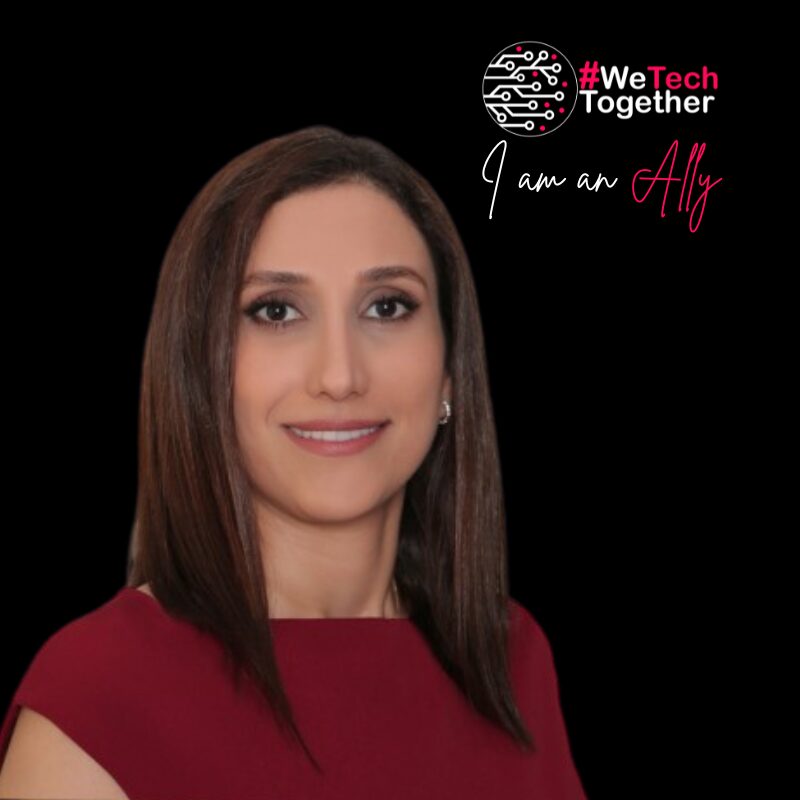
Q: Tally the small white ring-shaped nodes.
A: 13